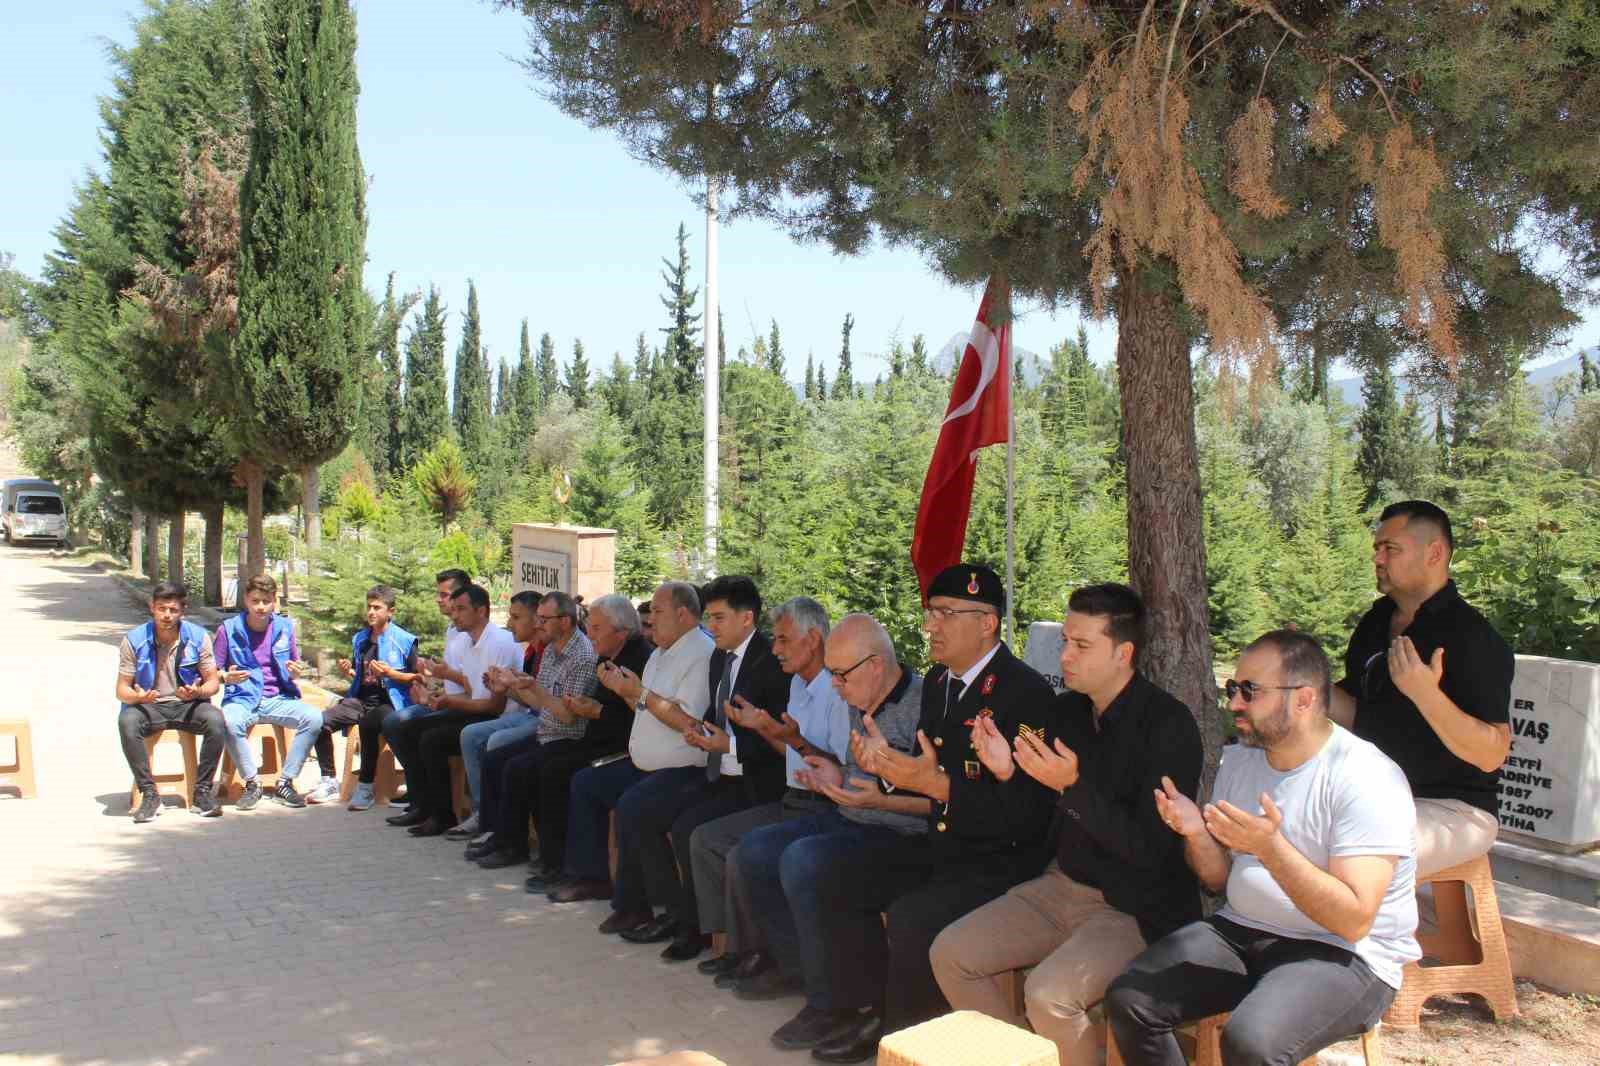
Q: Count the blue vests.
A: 3